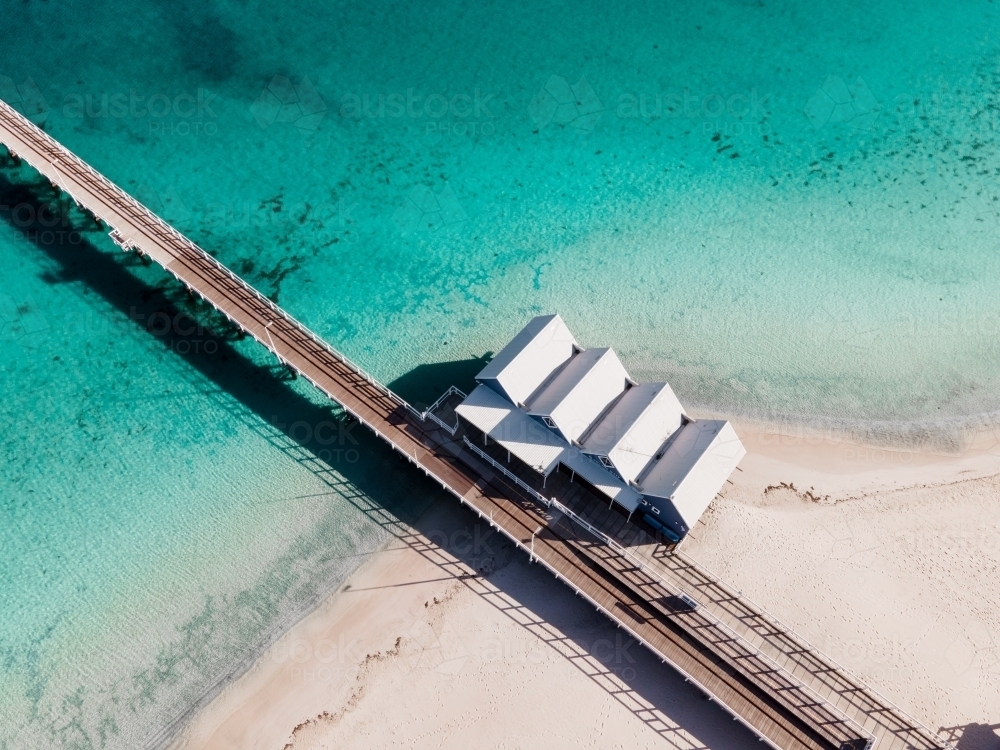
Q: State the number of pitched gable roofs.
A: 4